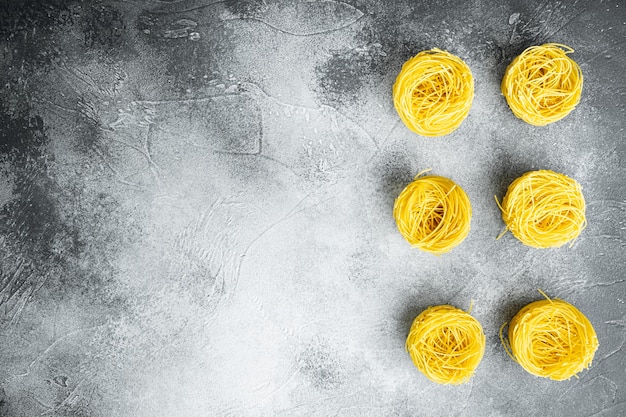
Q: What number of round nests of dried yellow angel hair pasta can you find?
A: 6